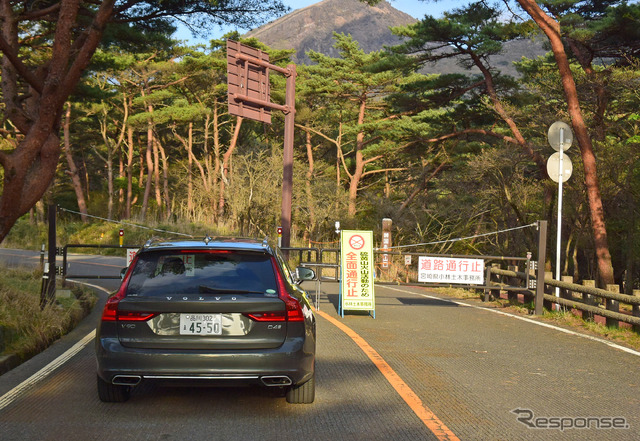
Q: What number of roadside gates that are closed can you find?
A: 2